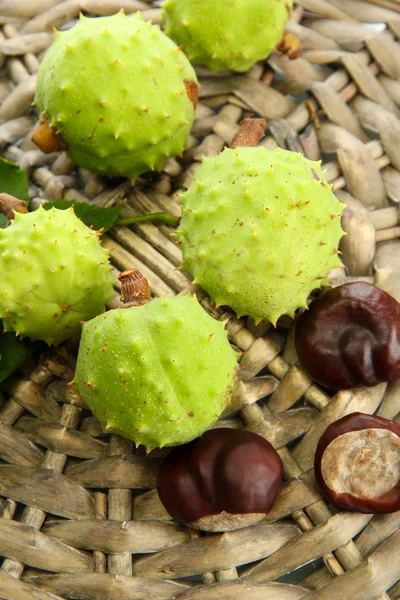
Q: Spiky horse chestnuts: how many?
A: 5